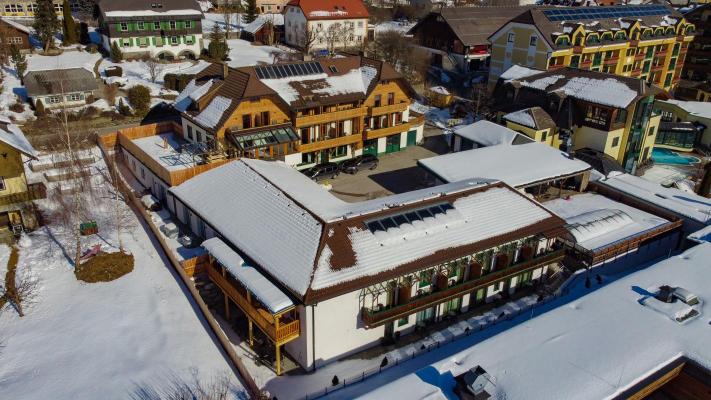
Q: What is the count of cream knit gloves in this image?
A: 0